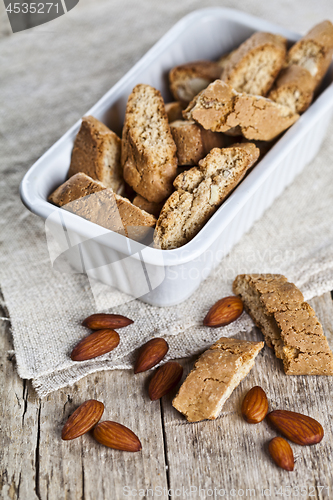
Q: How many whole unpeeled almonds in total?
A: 10